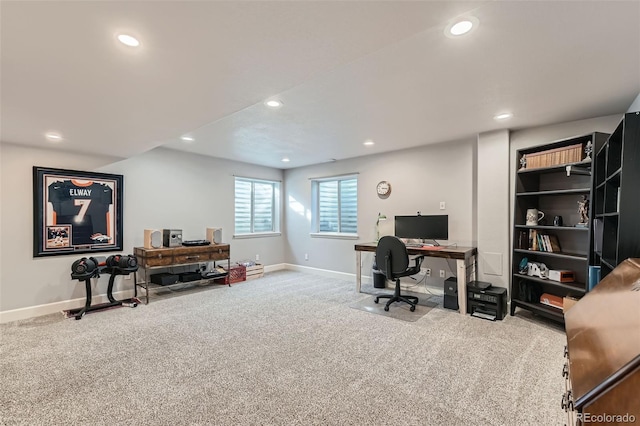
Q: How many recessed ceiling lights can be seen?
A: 8